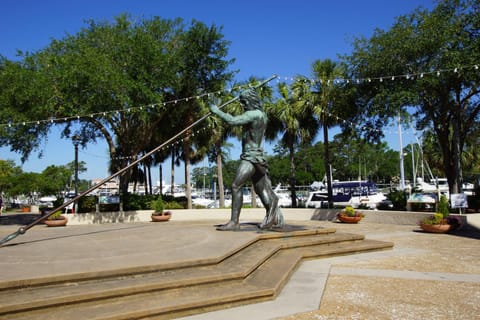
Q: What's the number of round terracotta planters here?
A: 4